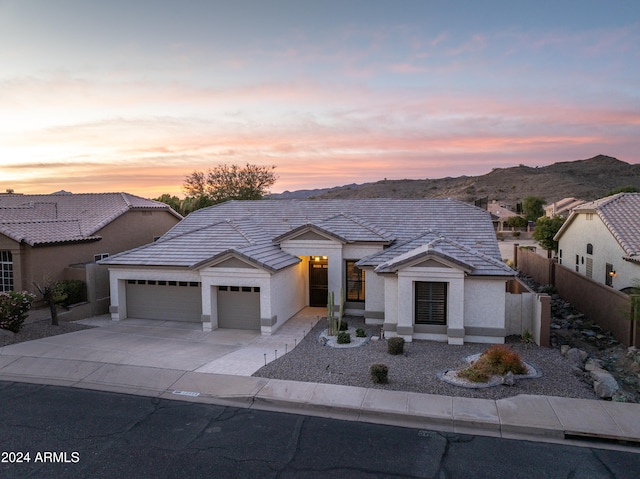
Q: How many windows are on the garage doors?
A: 11